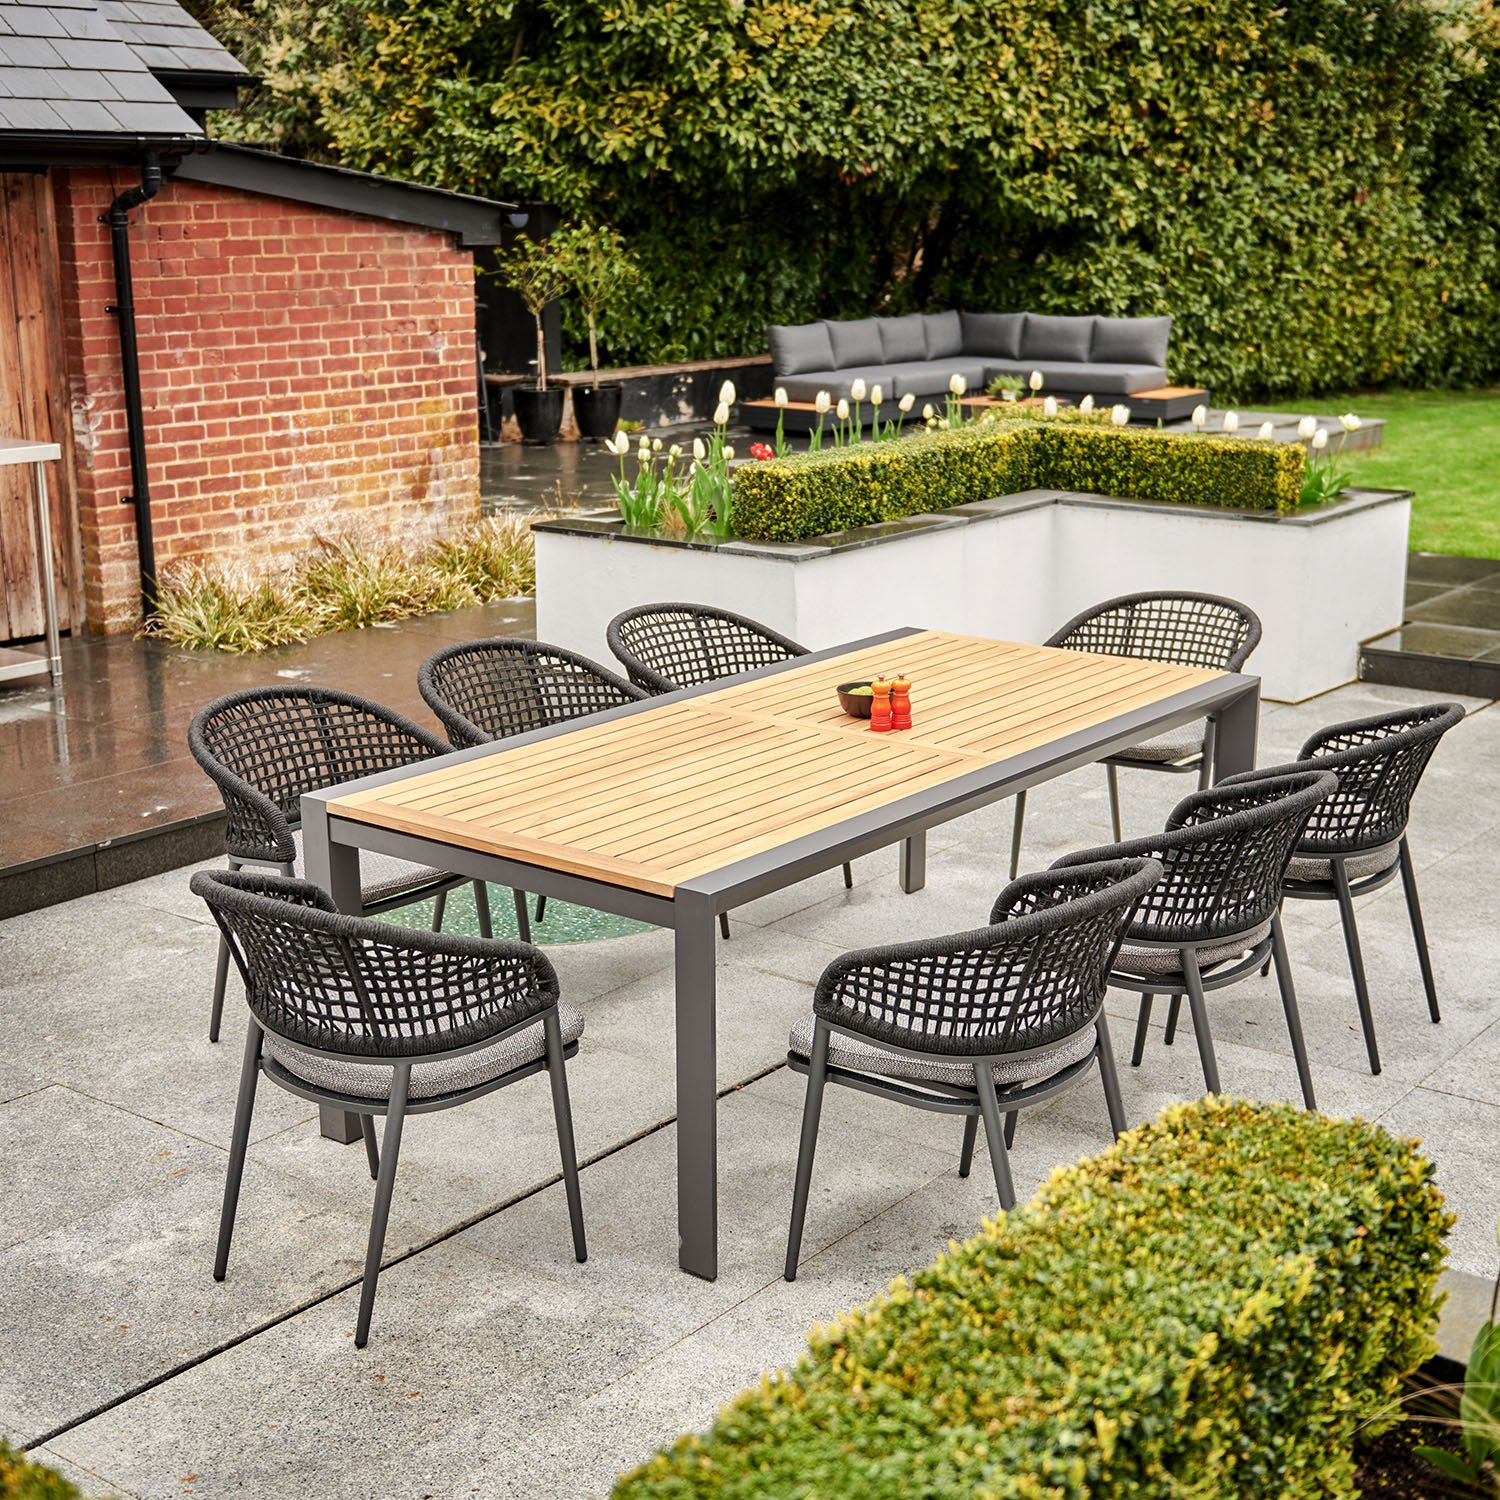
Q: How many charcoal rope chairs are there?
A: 8